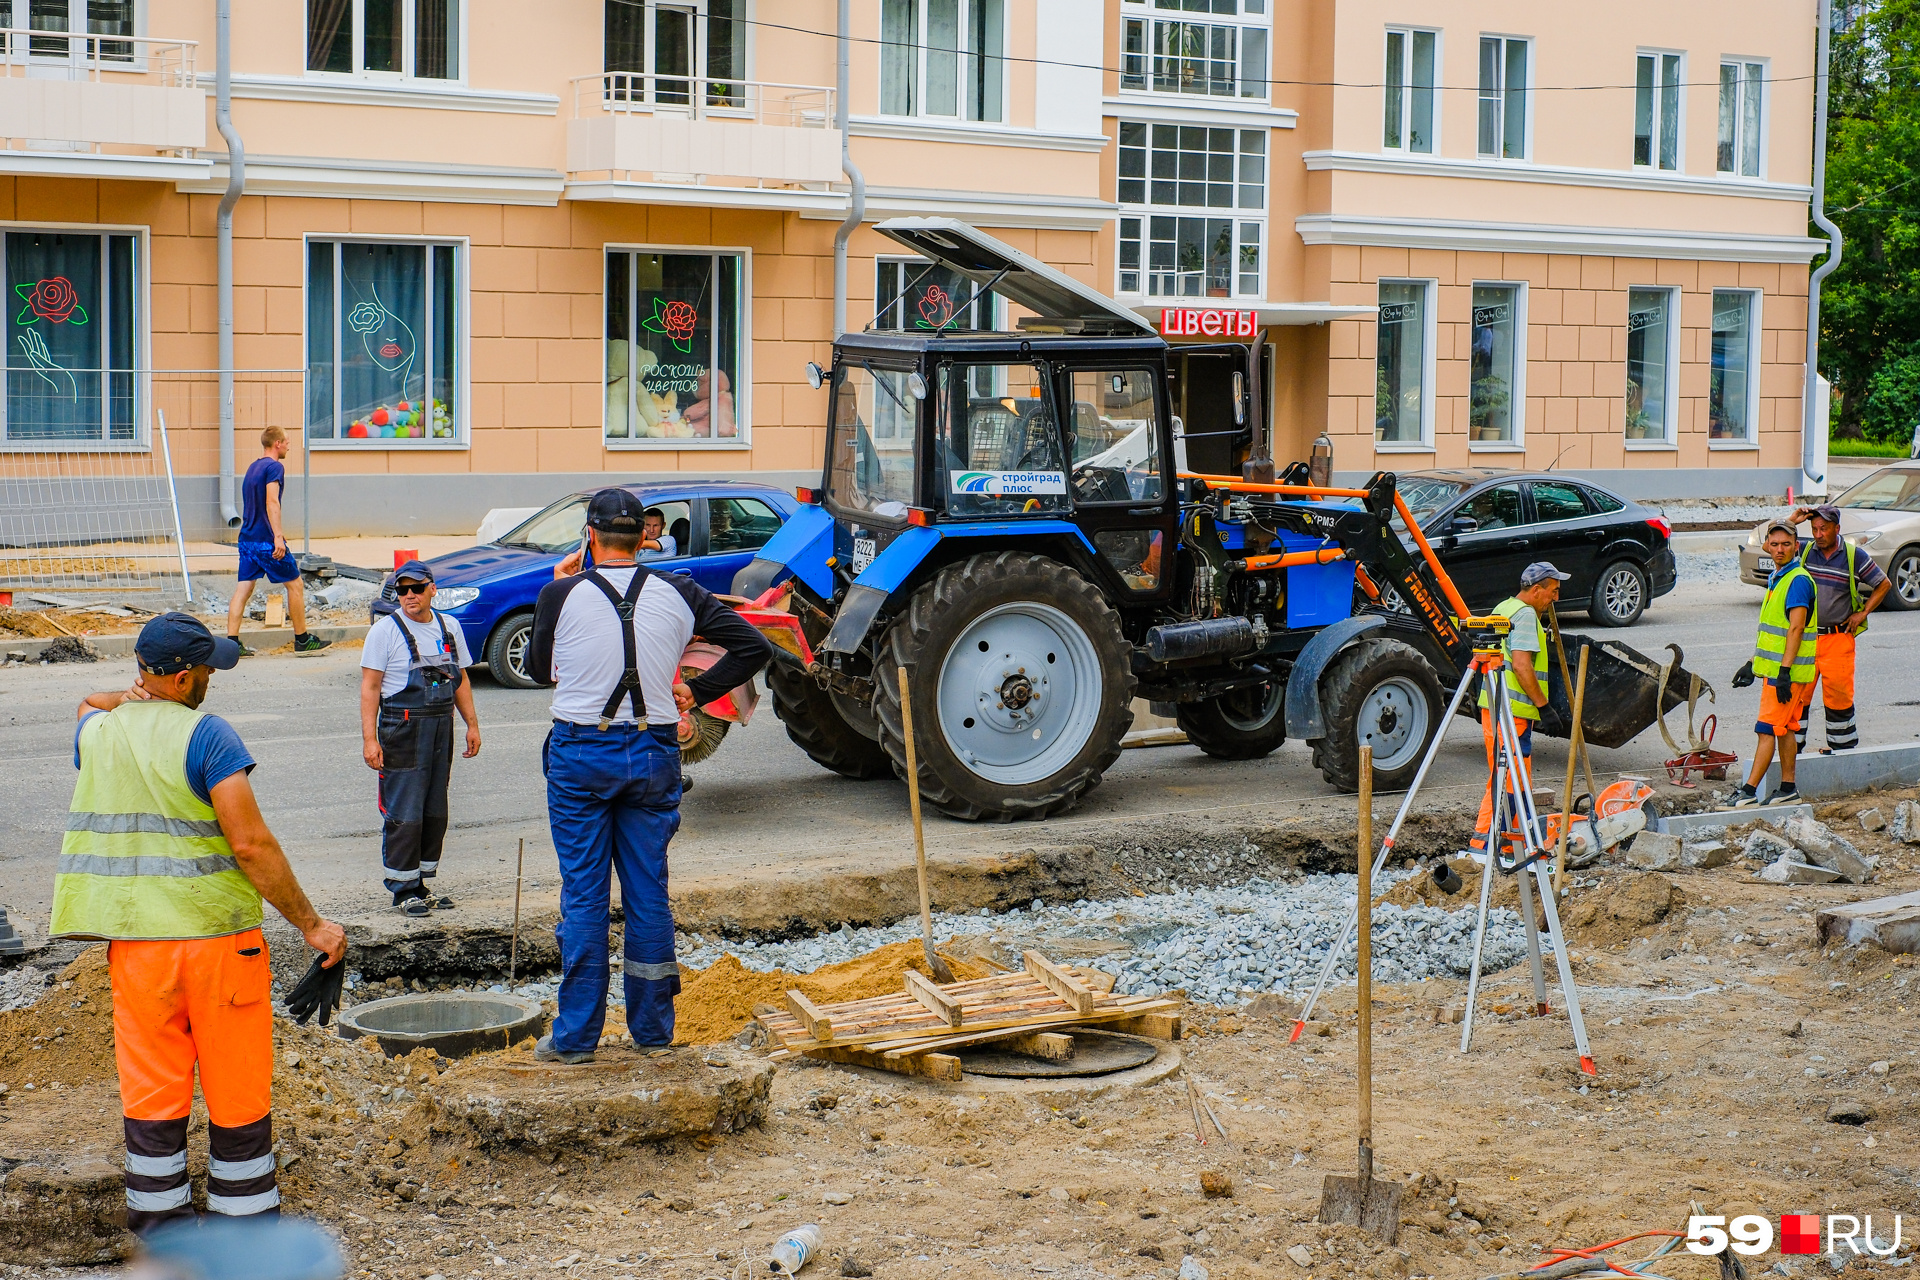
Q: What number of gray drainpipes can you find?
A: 3